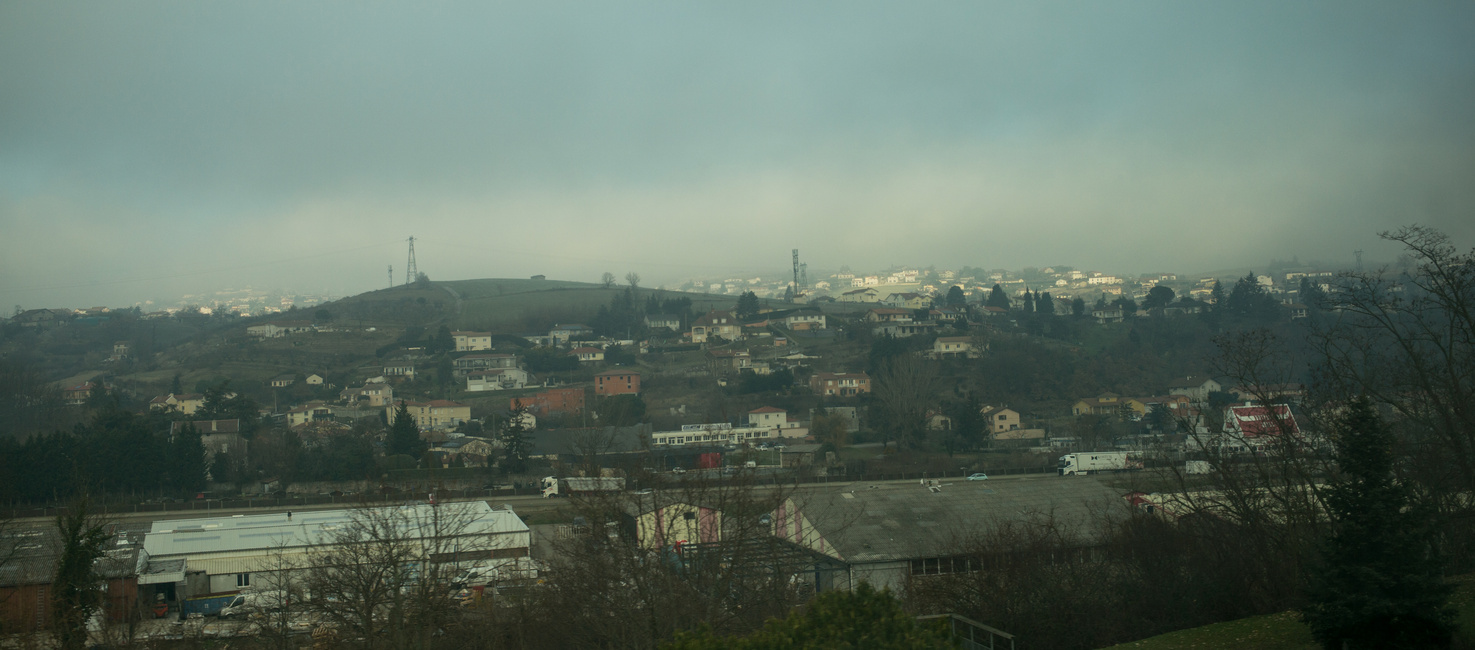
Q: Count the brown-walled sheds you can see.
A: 2